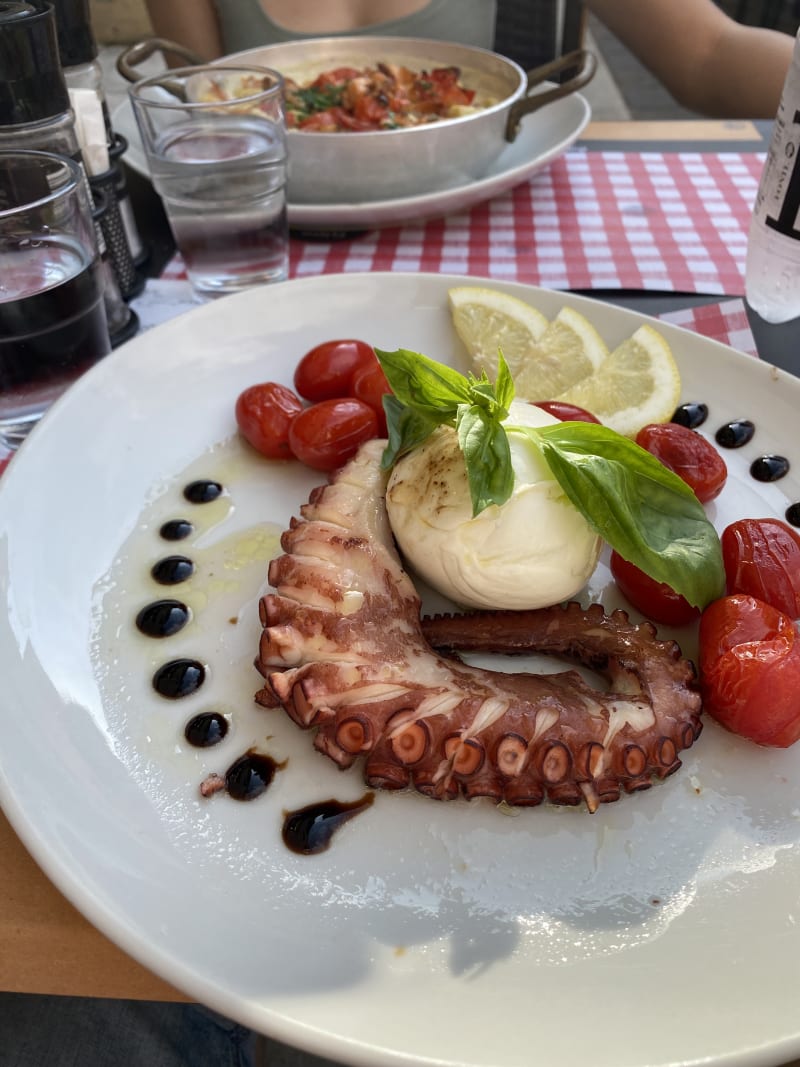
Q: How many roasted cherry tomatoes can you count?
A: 9